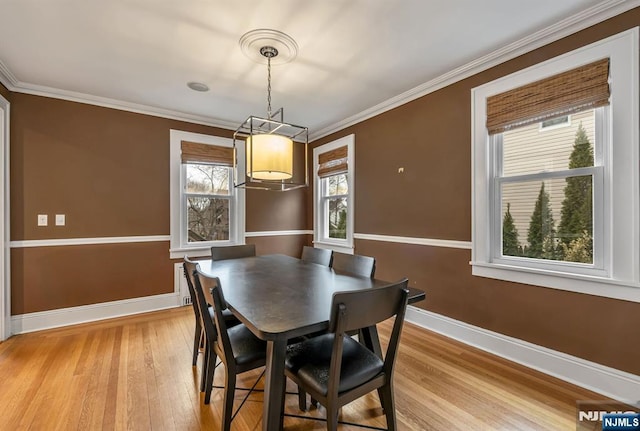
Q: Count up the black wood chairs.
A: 6